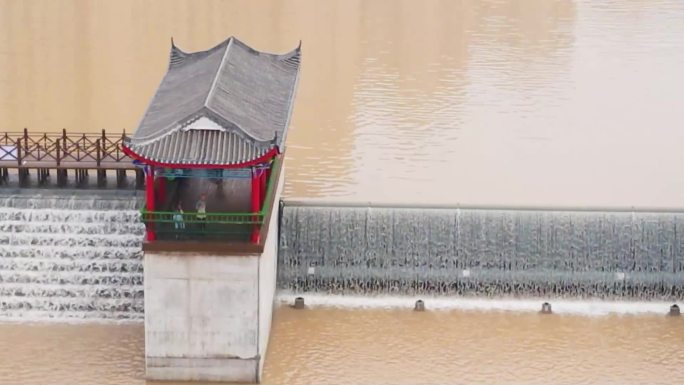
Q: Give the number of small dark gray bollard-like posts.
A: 4